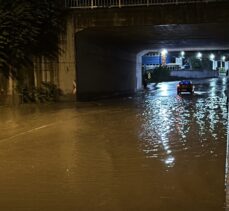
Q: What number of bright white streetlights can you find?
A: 5